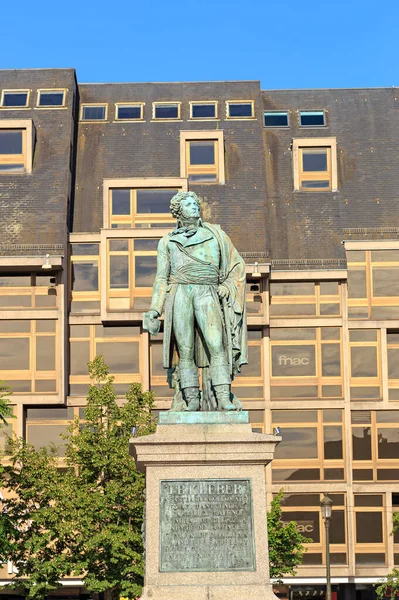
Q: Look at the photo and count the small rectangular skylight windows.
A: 9